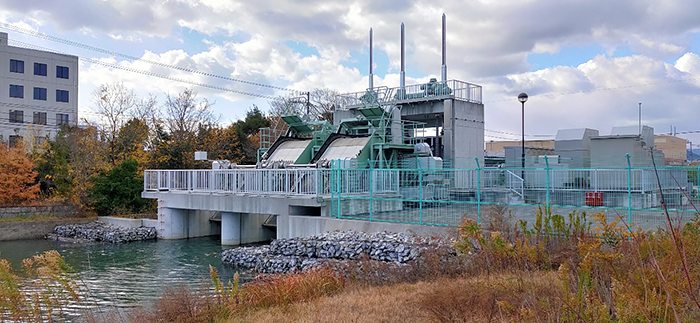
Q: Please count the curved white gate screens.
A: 2